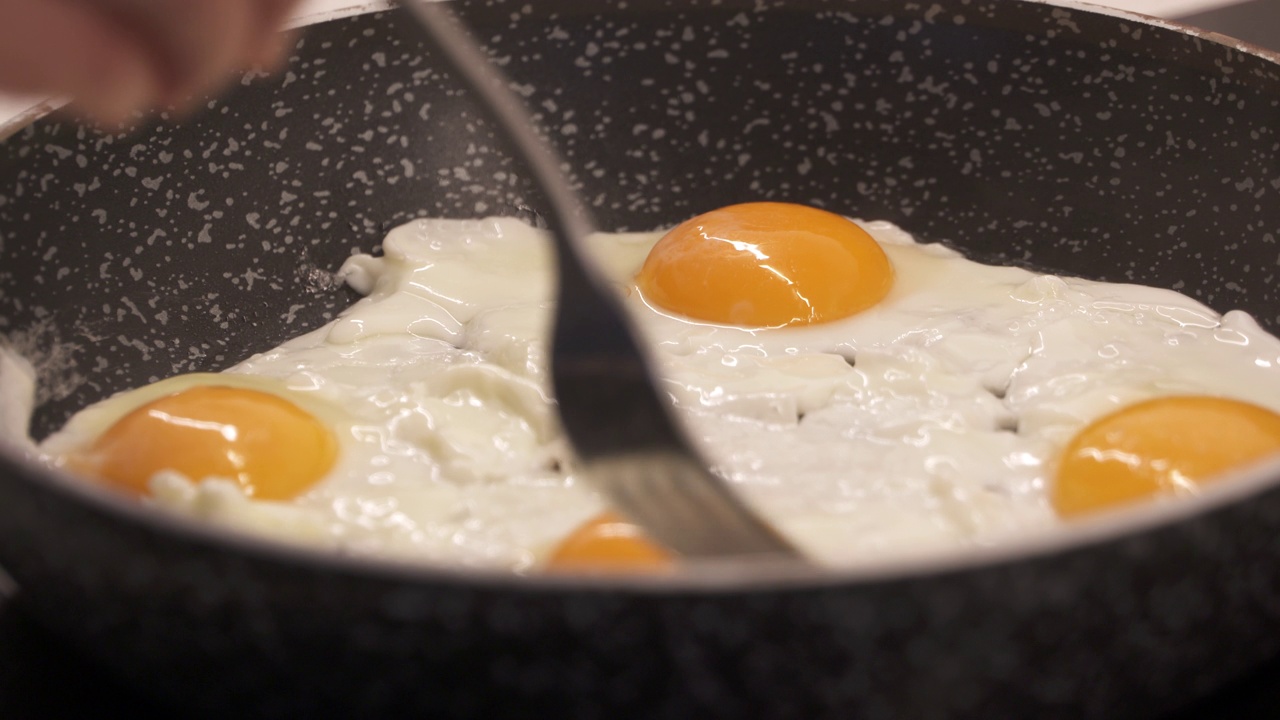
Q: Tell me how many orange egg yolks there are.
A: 4